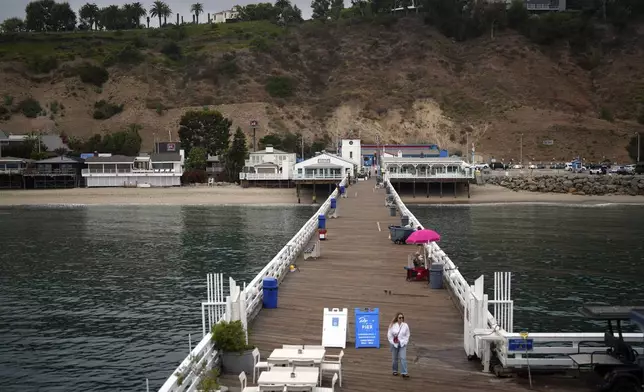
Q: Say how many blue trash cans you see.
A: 4